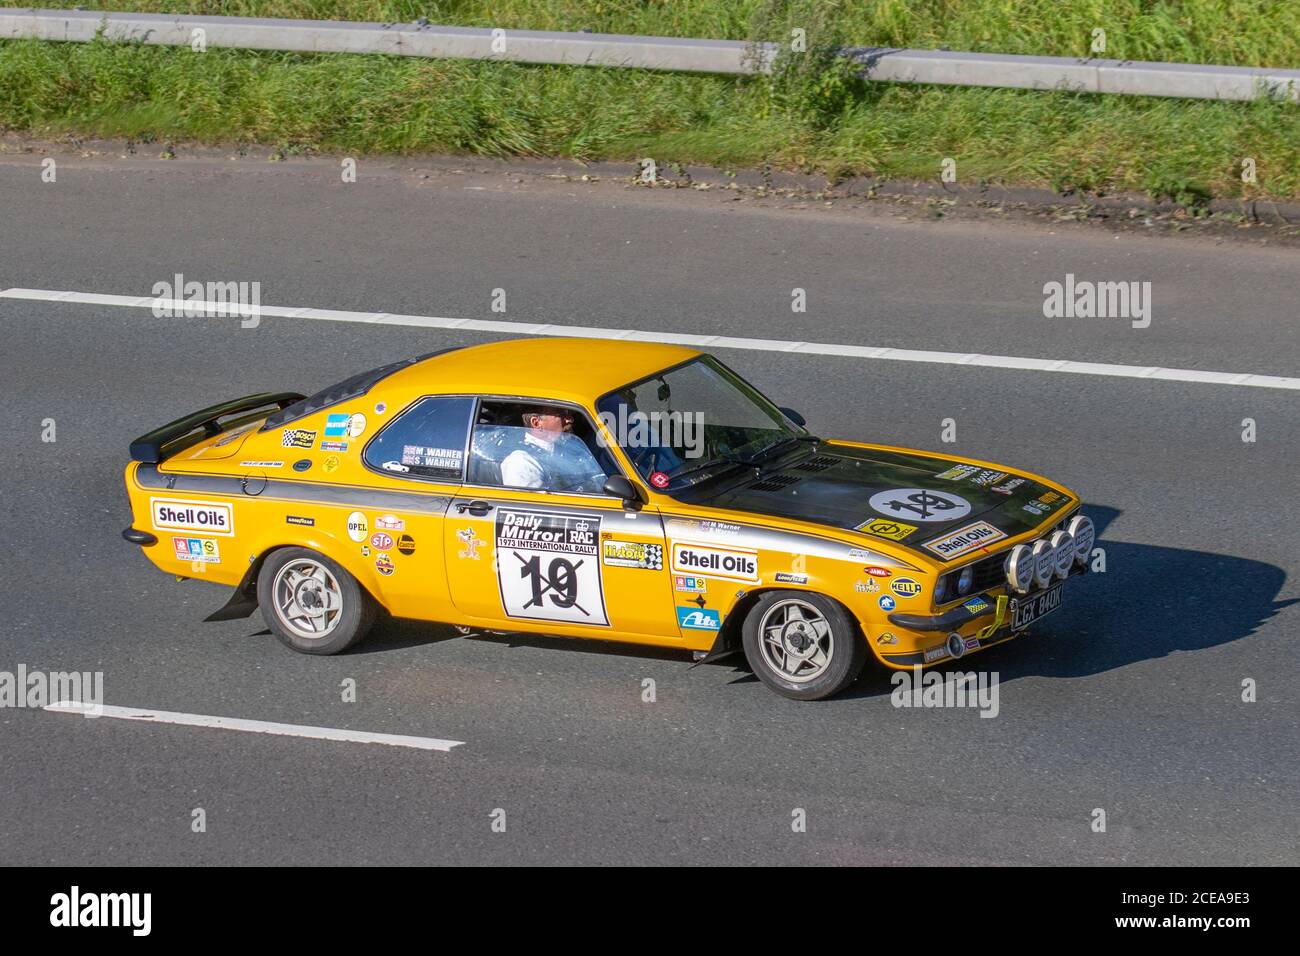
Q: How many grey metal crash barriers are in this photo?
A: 1